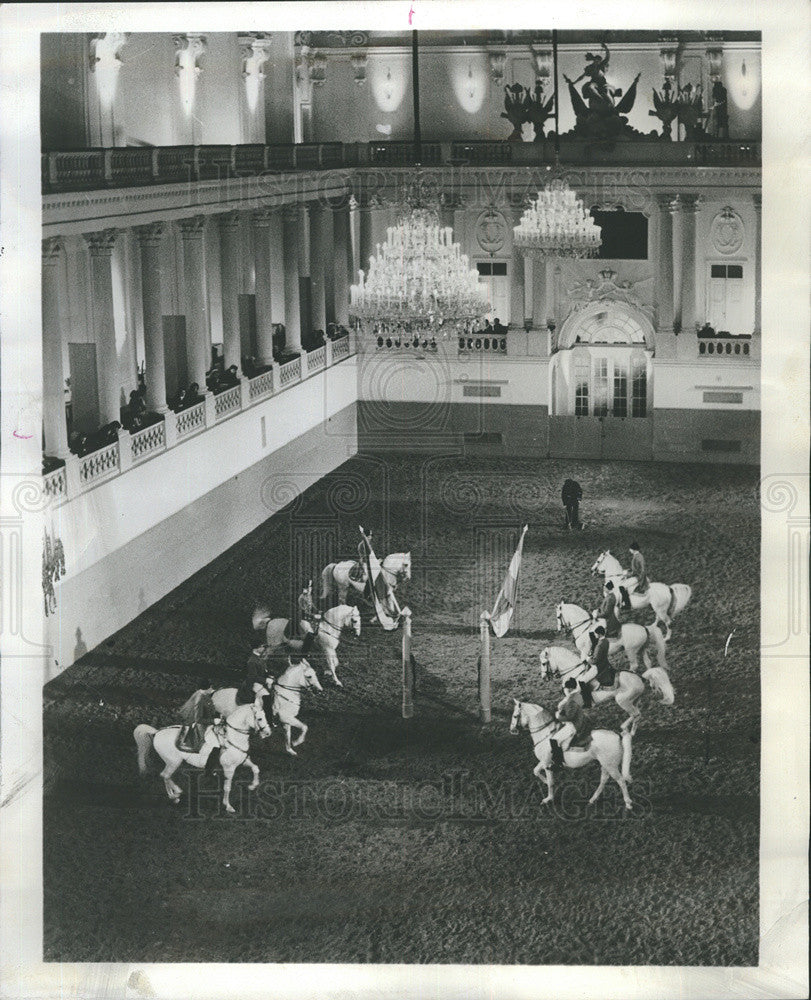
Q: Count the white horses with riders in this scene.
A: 8